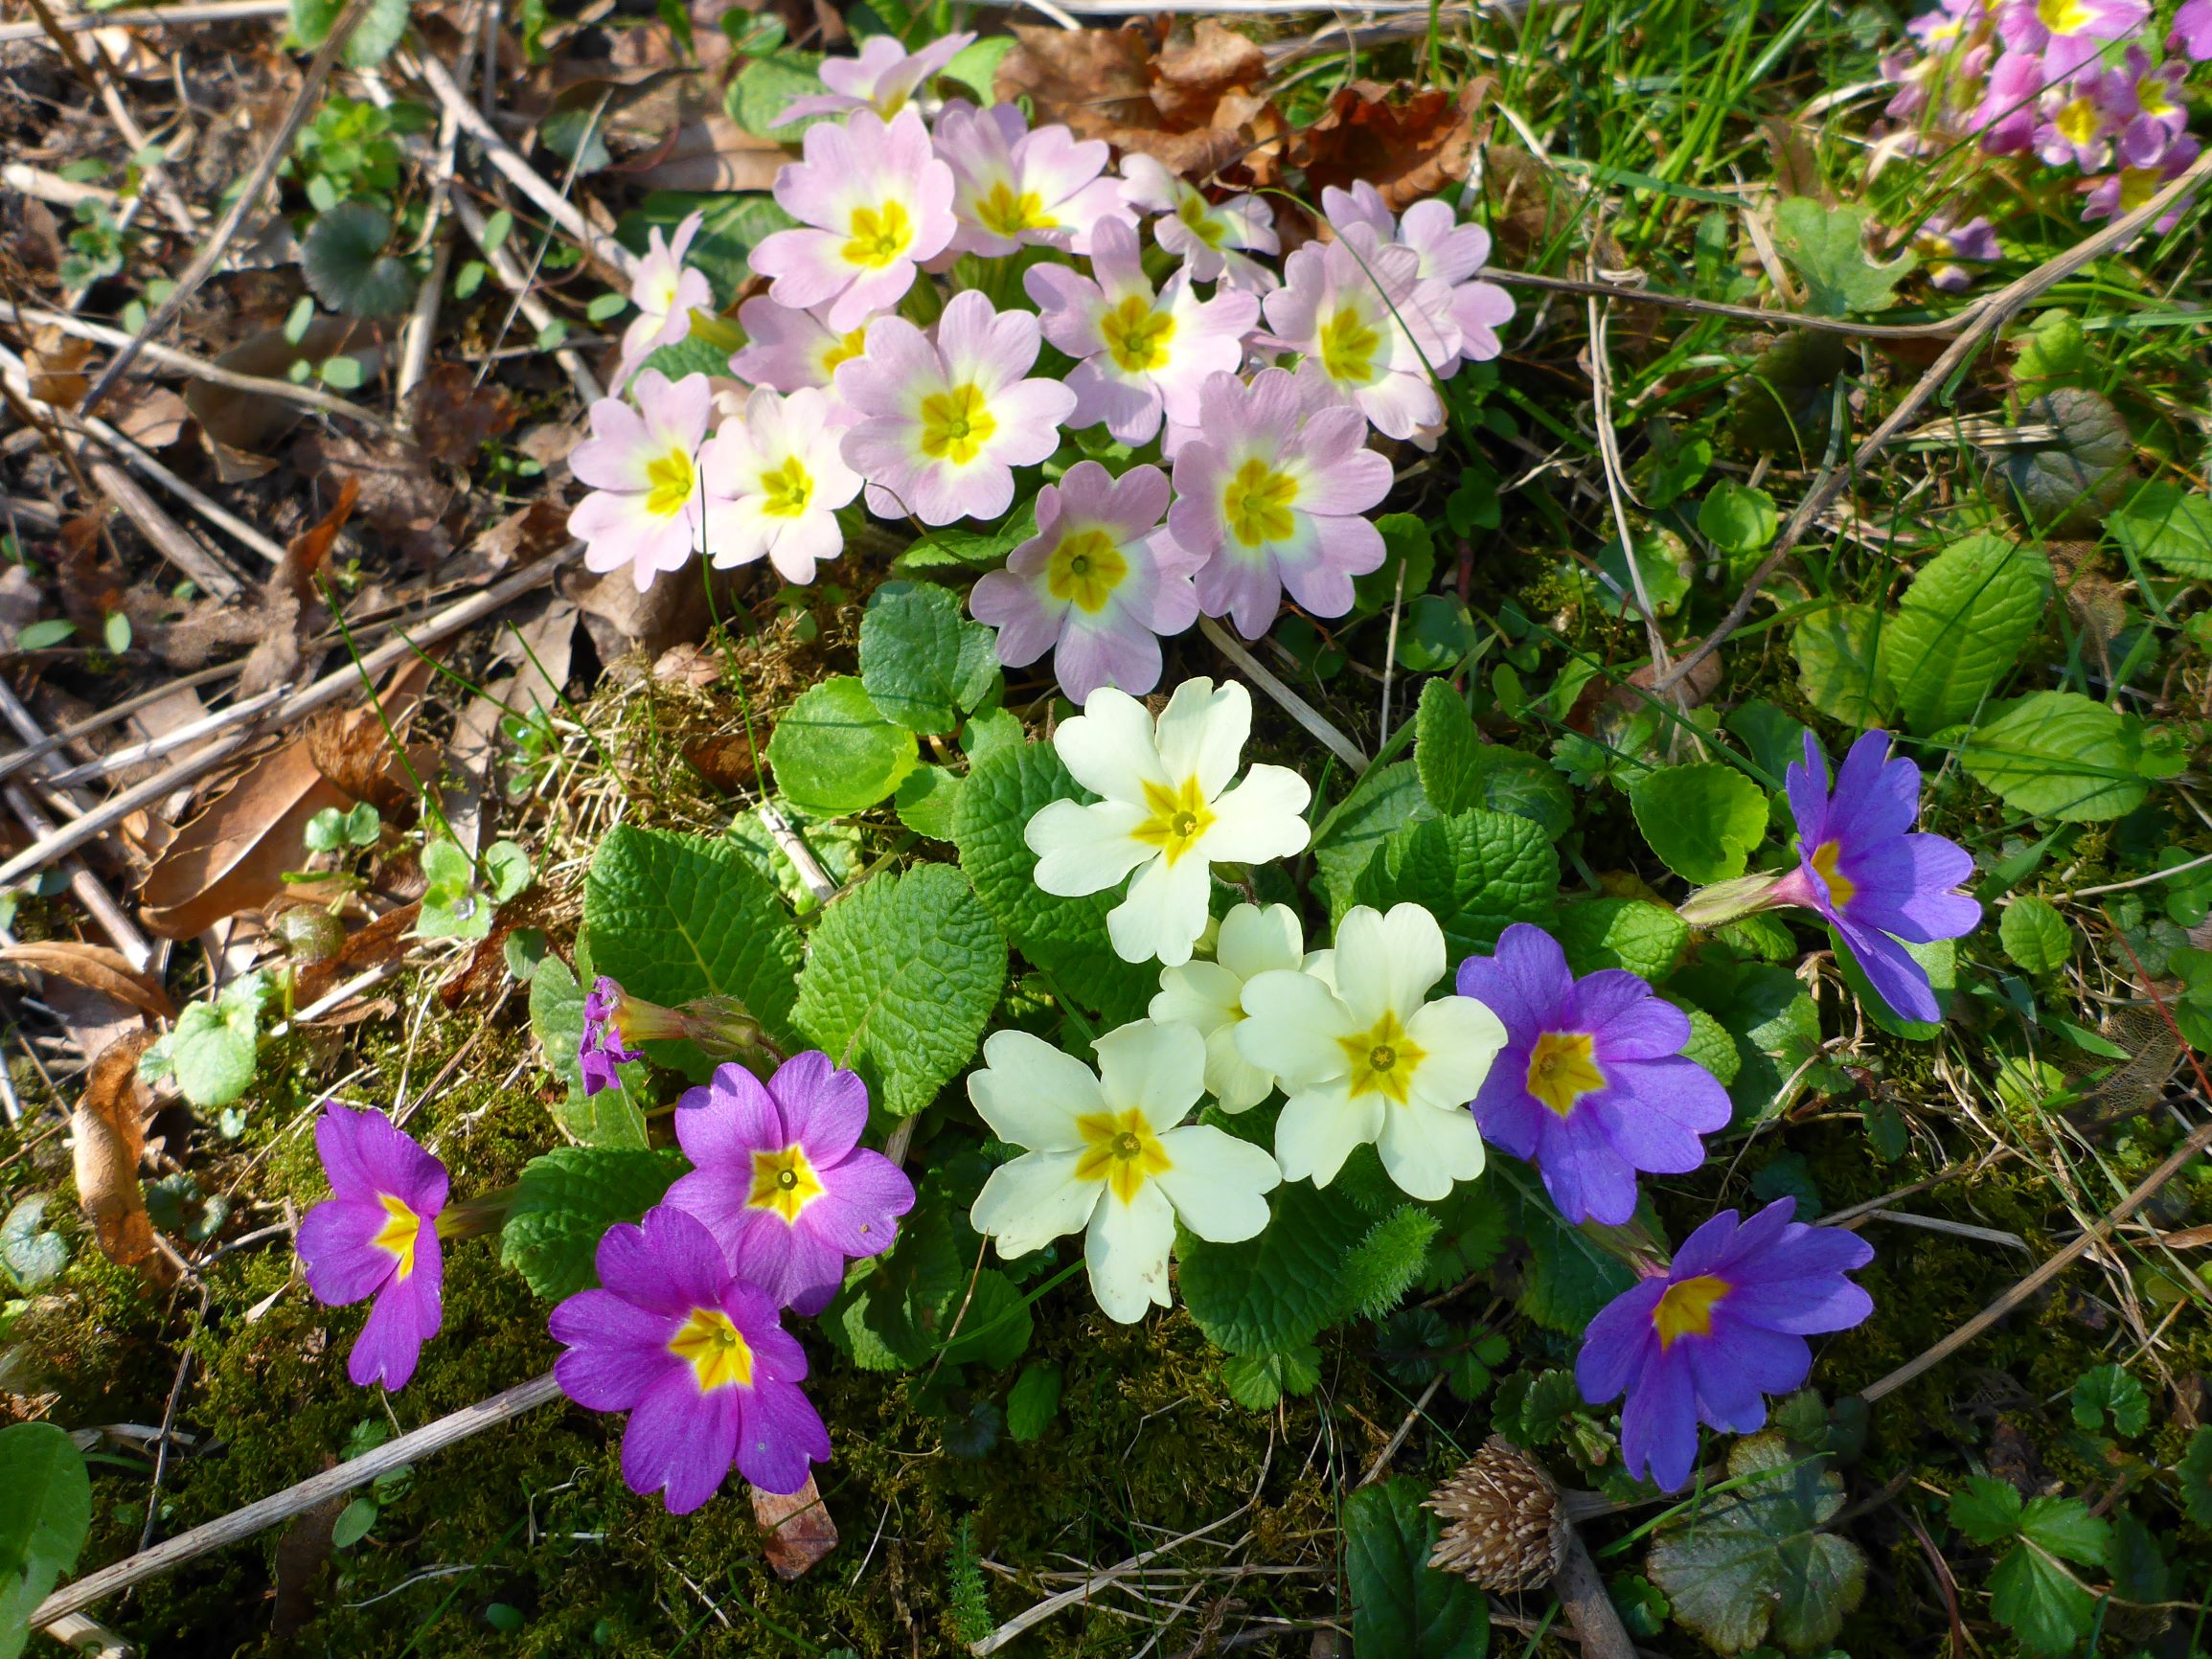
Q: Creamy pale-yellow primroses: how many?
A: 4